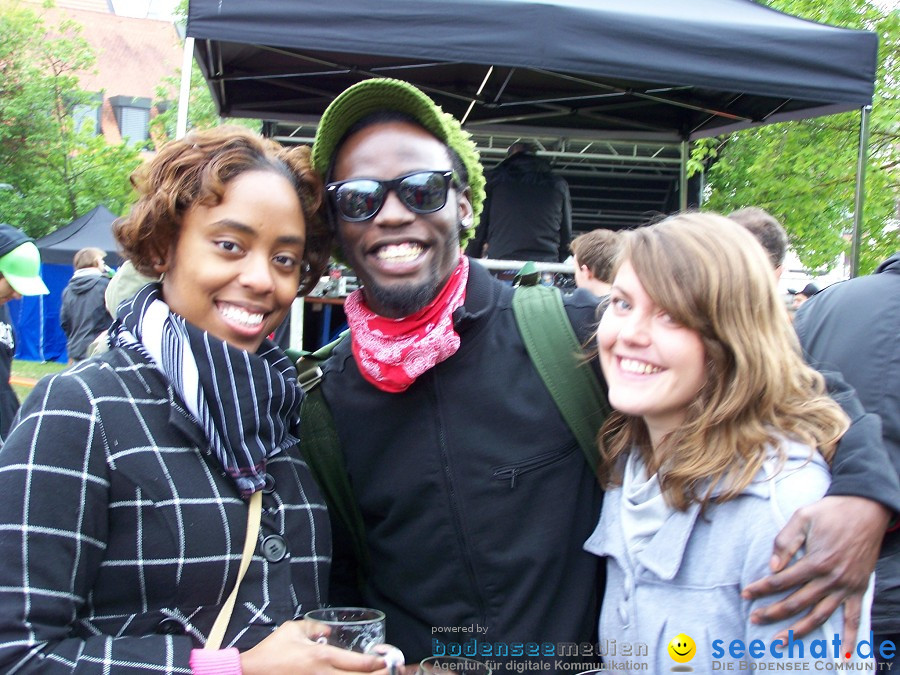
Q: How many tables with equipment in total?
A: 1